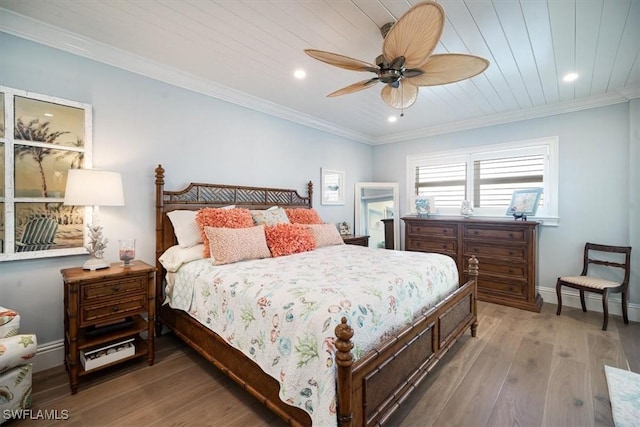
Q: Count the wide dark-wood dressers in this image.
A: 1